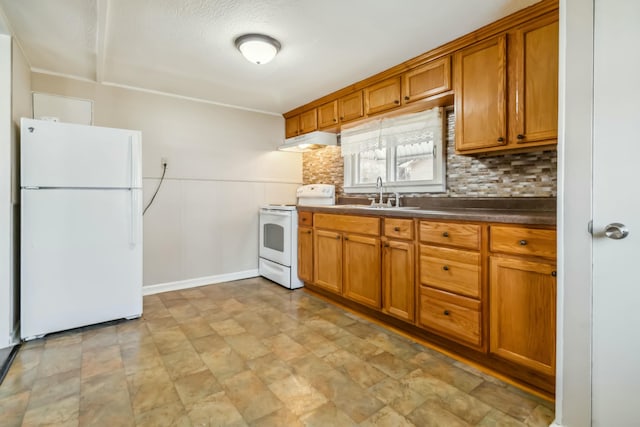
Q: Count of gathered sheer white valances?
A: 1